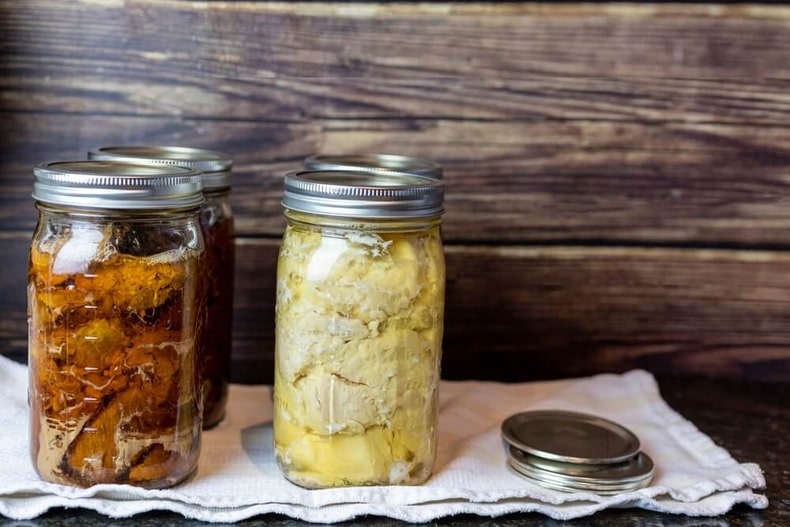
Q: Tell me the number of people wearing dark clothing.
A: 0